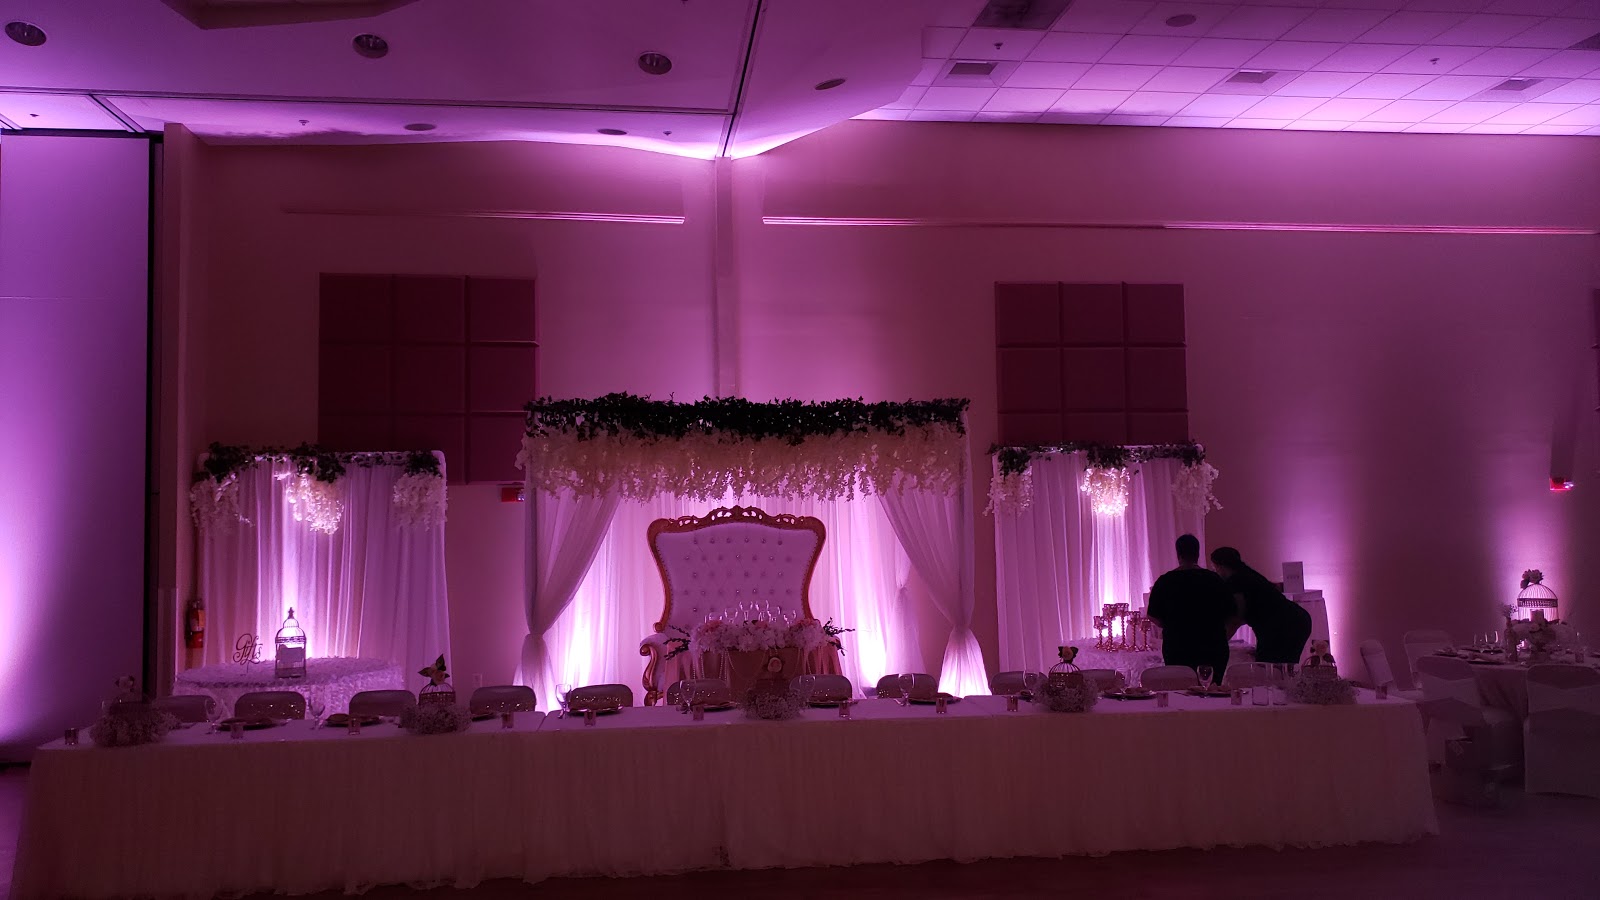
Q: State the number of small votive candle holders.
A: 12